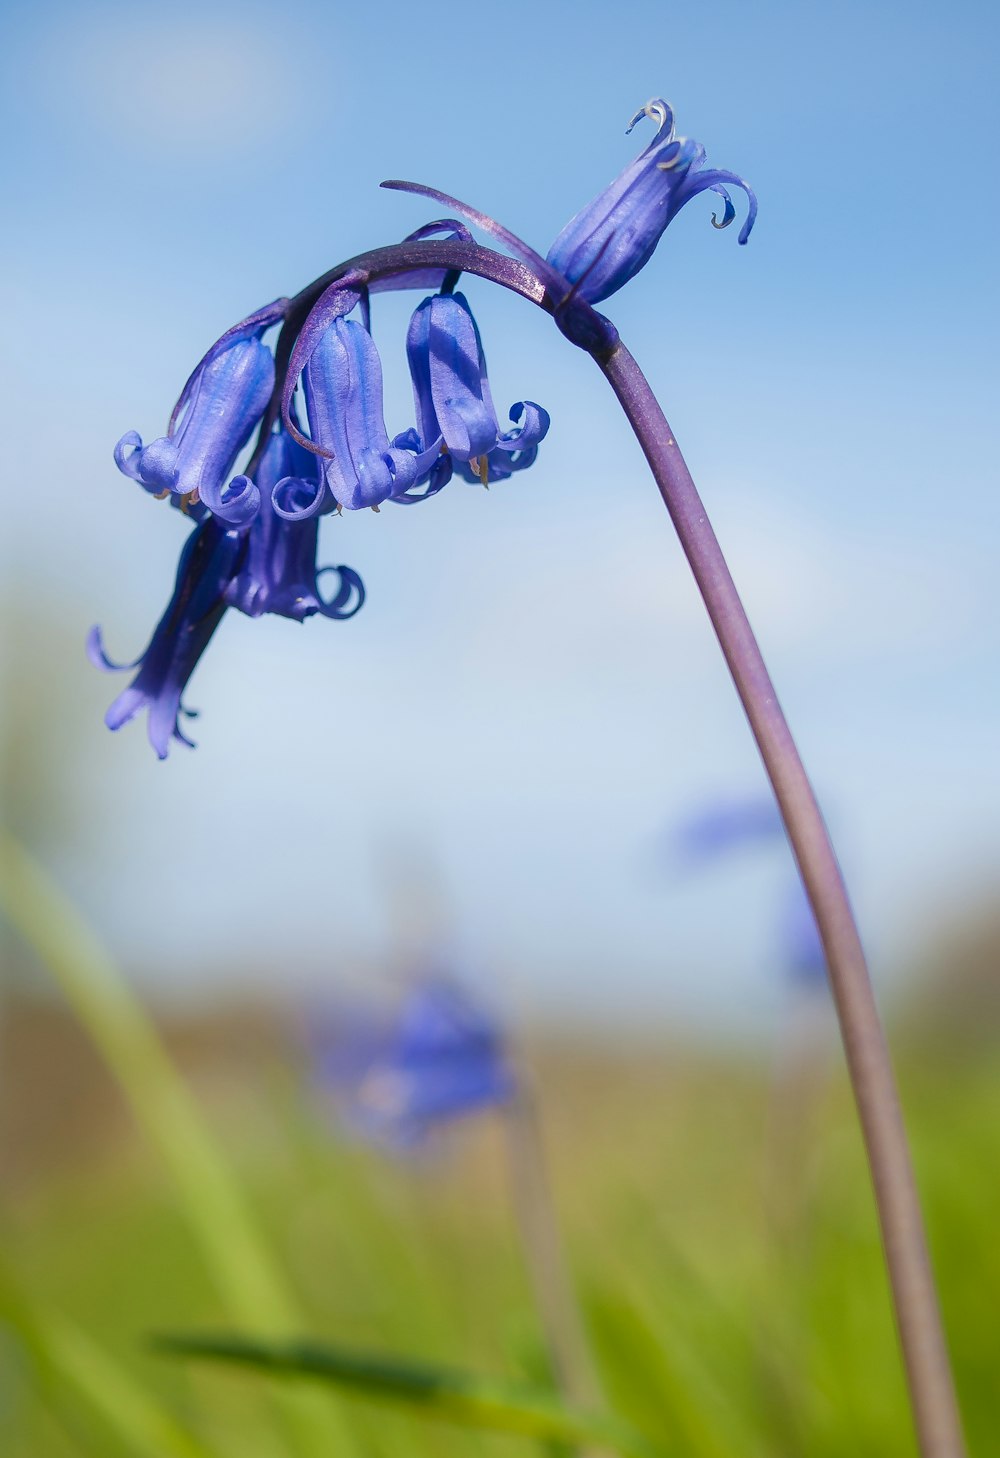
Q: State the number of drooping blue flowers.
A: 5